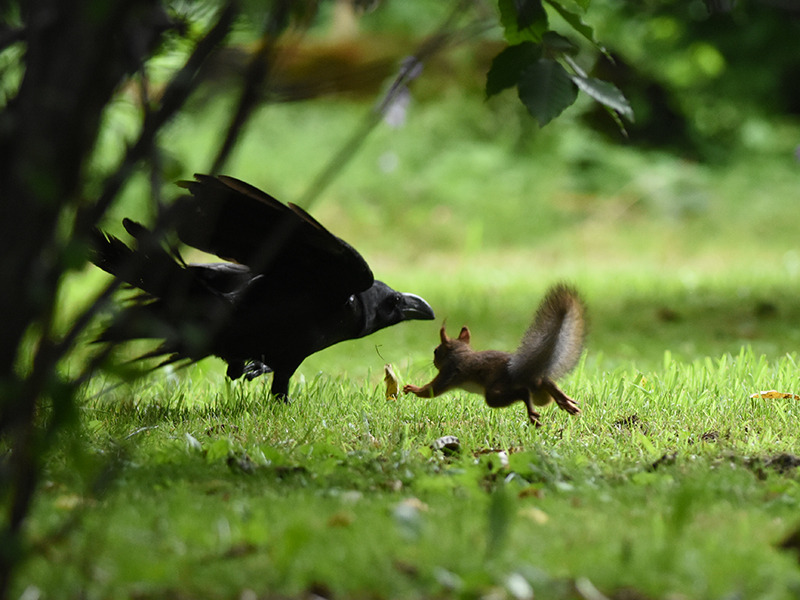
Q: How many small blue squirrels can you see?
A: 0